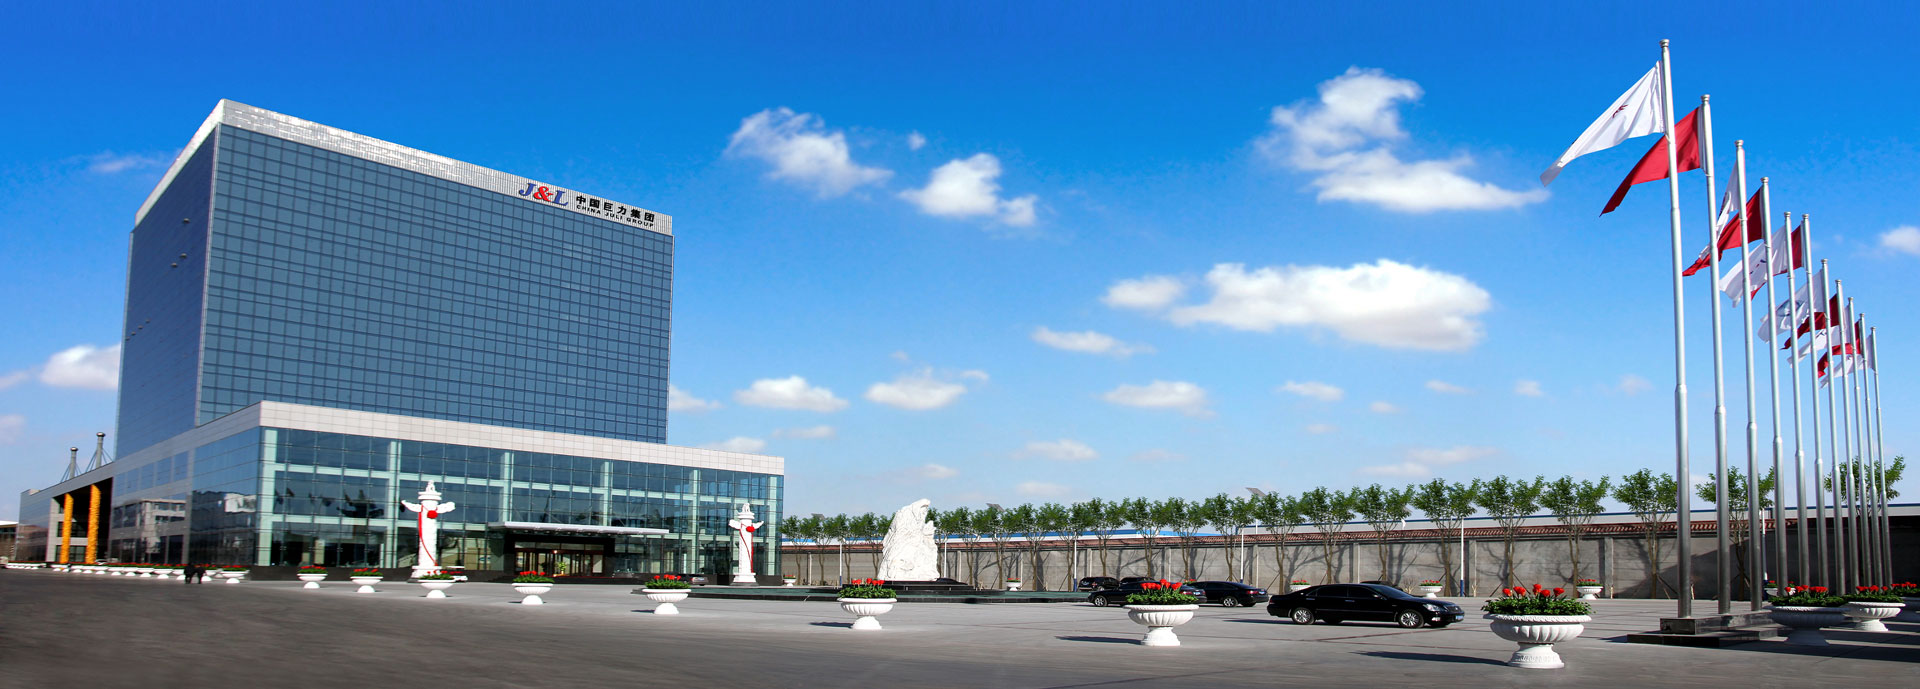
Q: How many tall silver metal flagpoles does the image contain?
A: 11